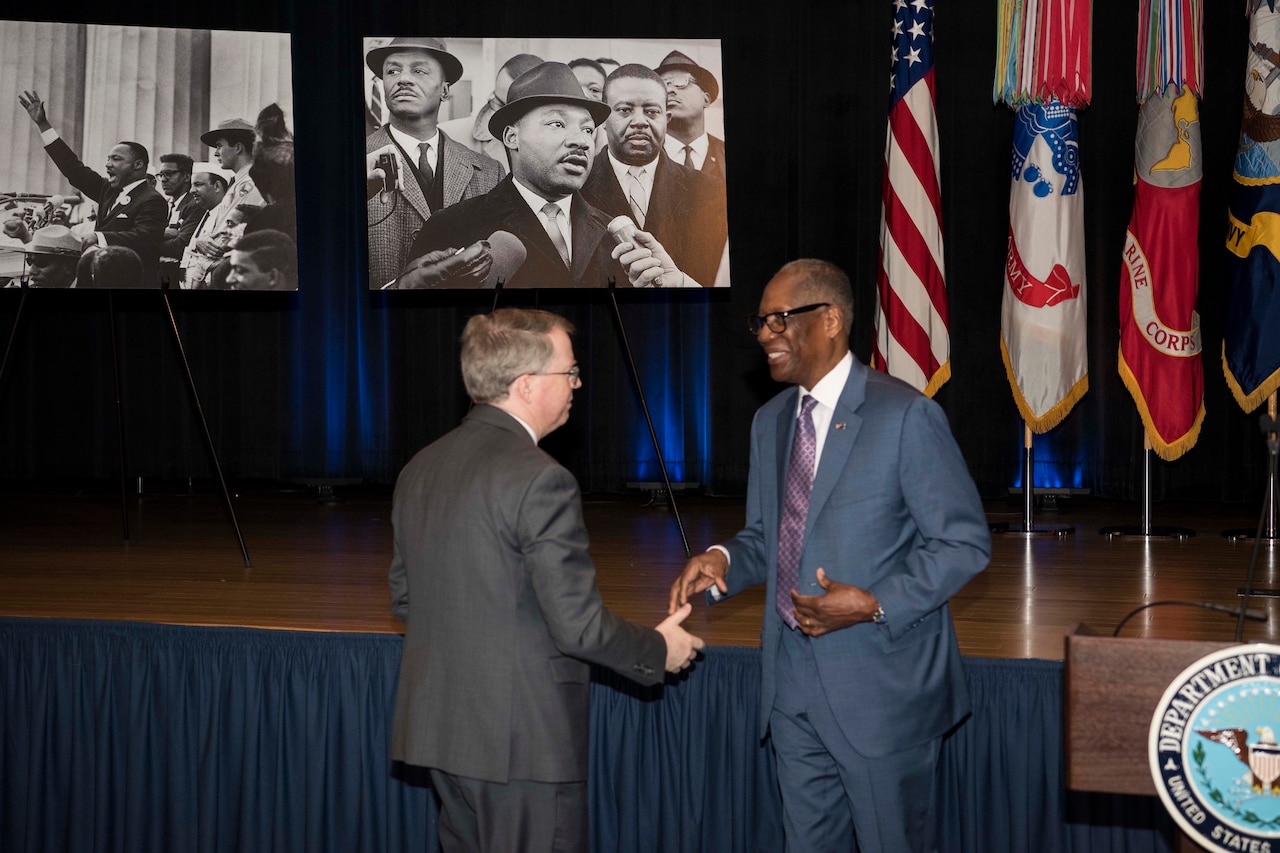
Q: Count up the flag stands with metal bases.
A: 3